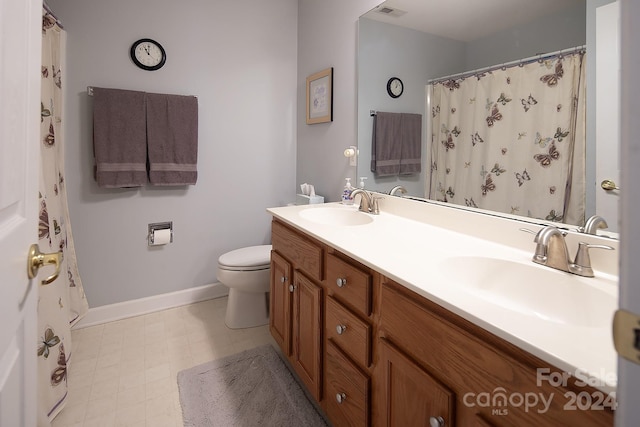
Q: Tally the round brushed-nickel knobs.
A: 6